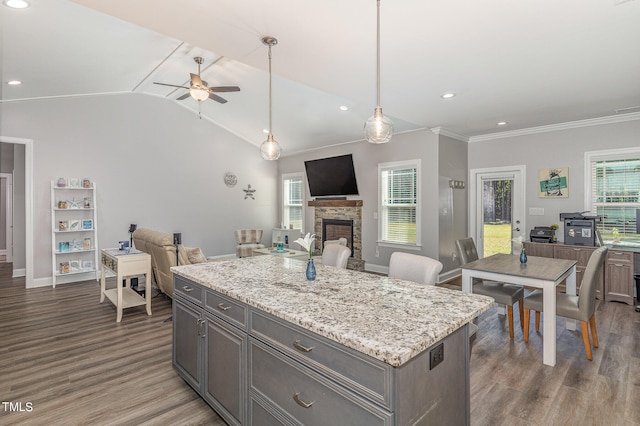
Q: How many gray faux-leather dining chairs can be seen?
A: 2